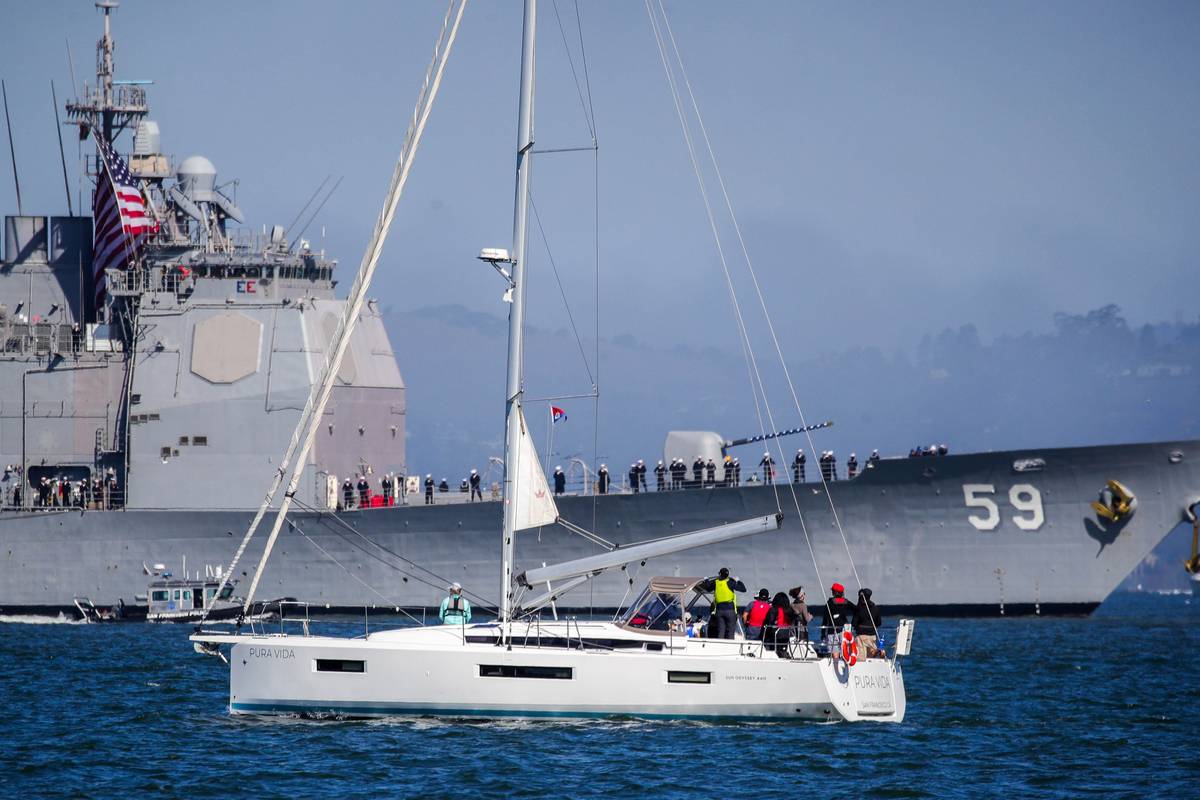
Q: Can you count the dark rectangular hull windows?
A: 3